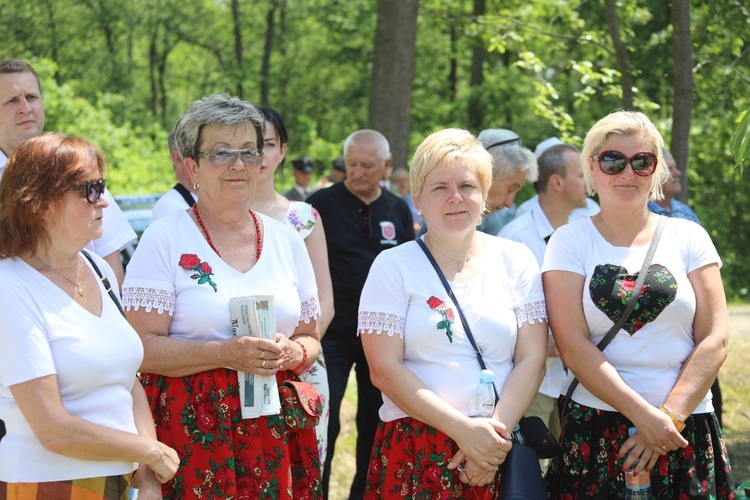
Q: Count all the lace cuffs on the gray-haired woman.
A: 2